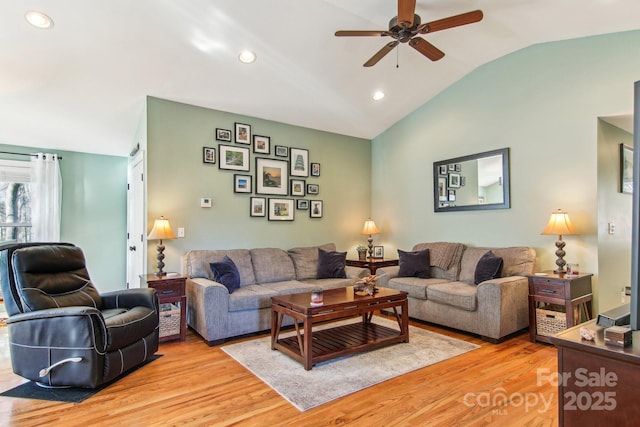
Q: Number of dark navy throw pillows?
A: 4